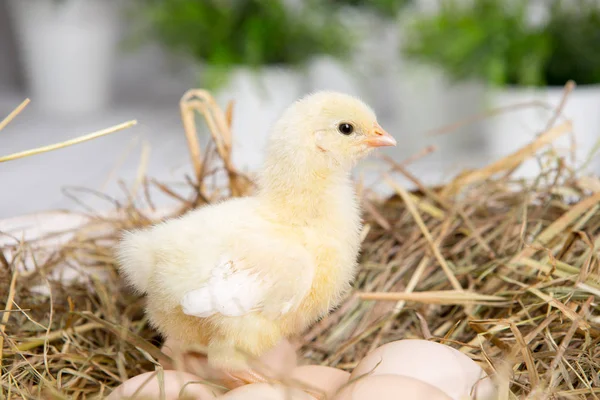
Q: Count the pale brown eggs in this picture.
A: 5